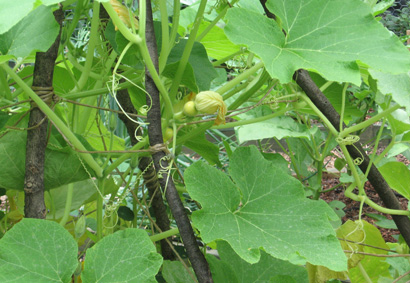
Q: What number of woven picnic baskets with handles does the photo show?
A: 0